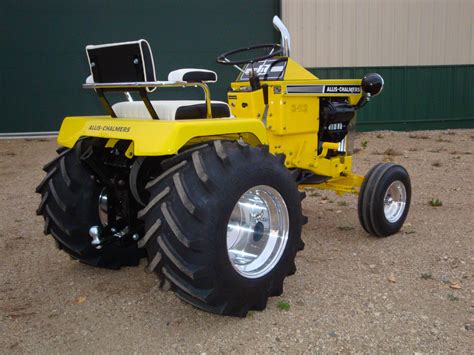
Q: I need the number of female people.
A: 0